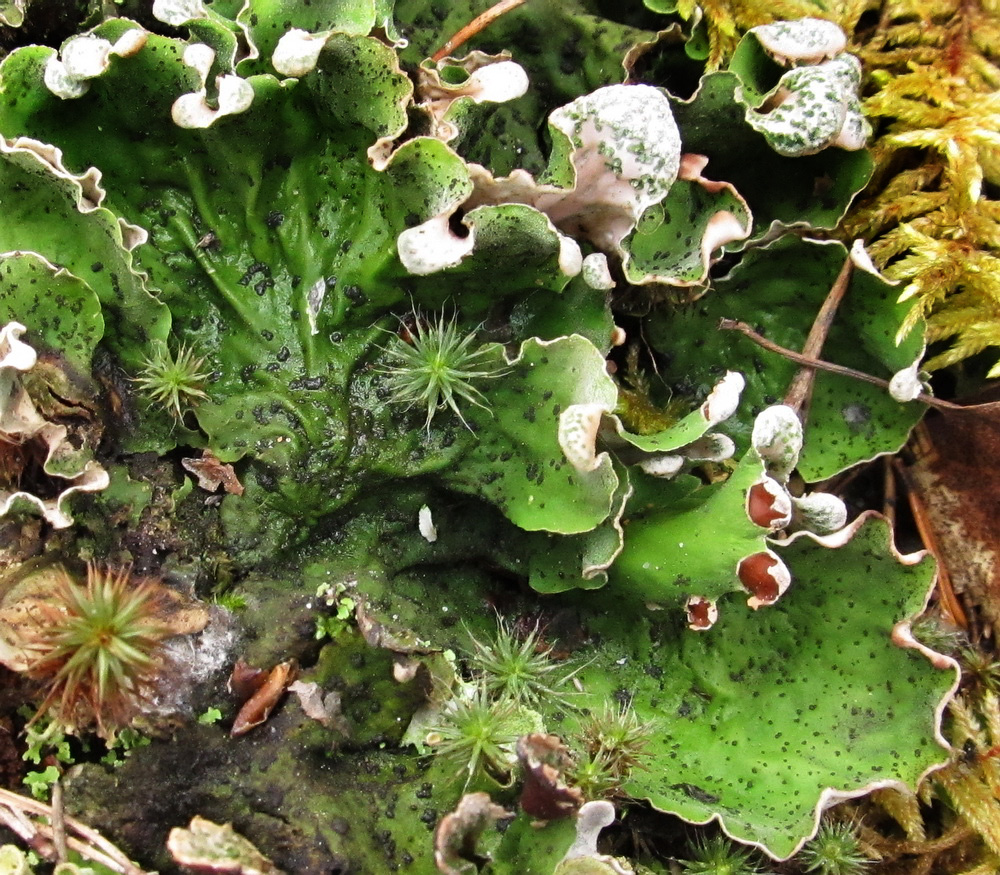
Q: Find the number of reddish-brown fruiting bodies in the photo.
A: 3